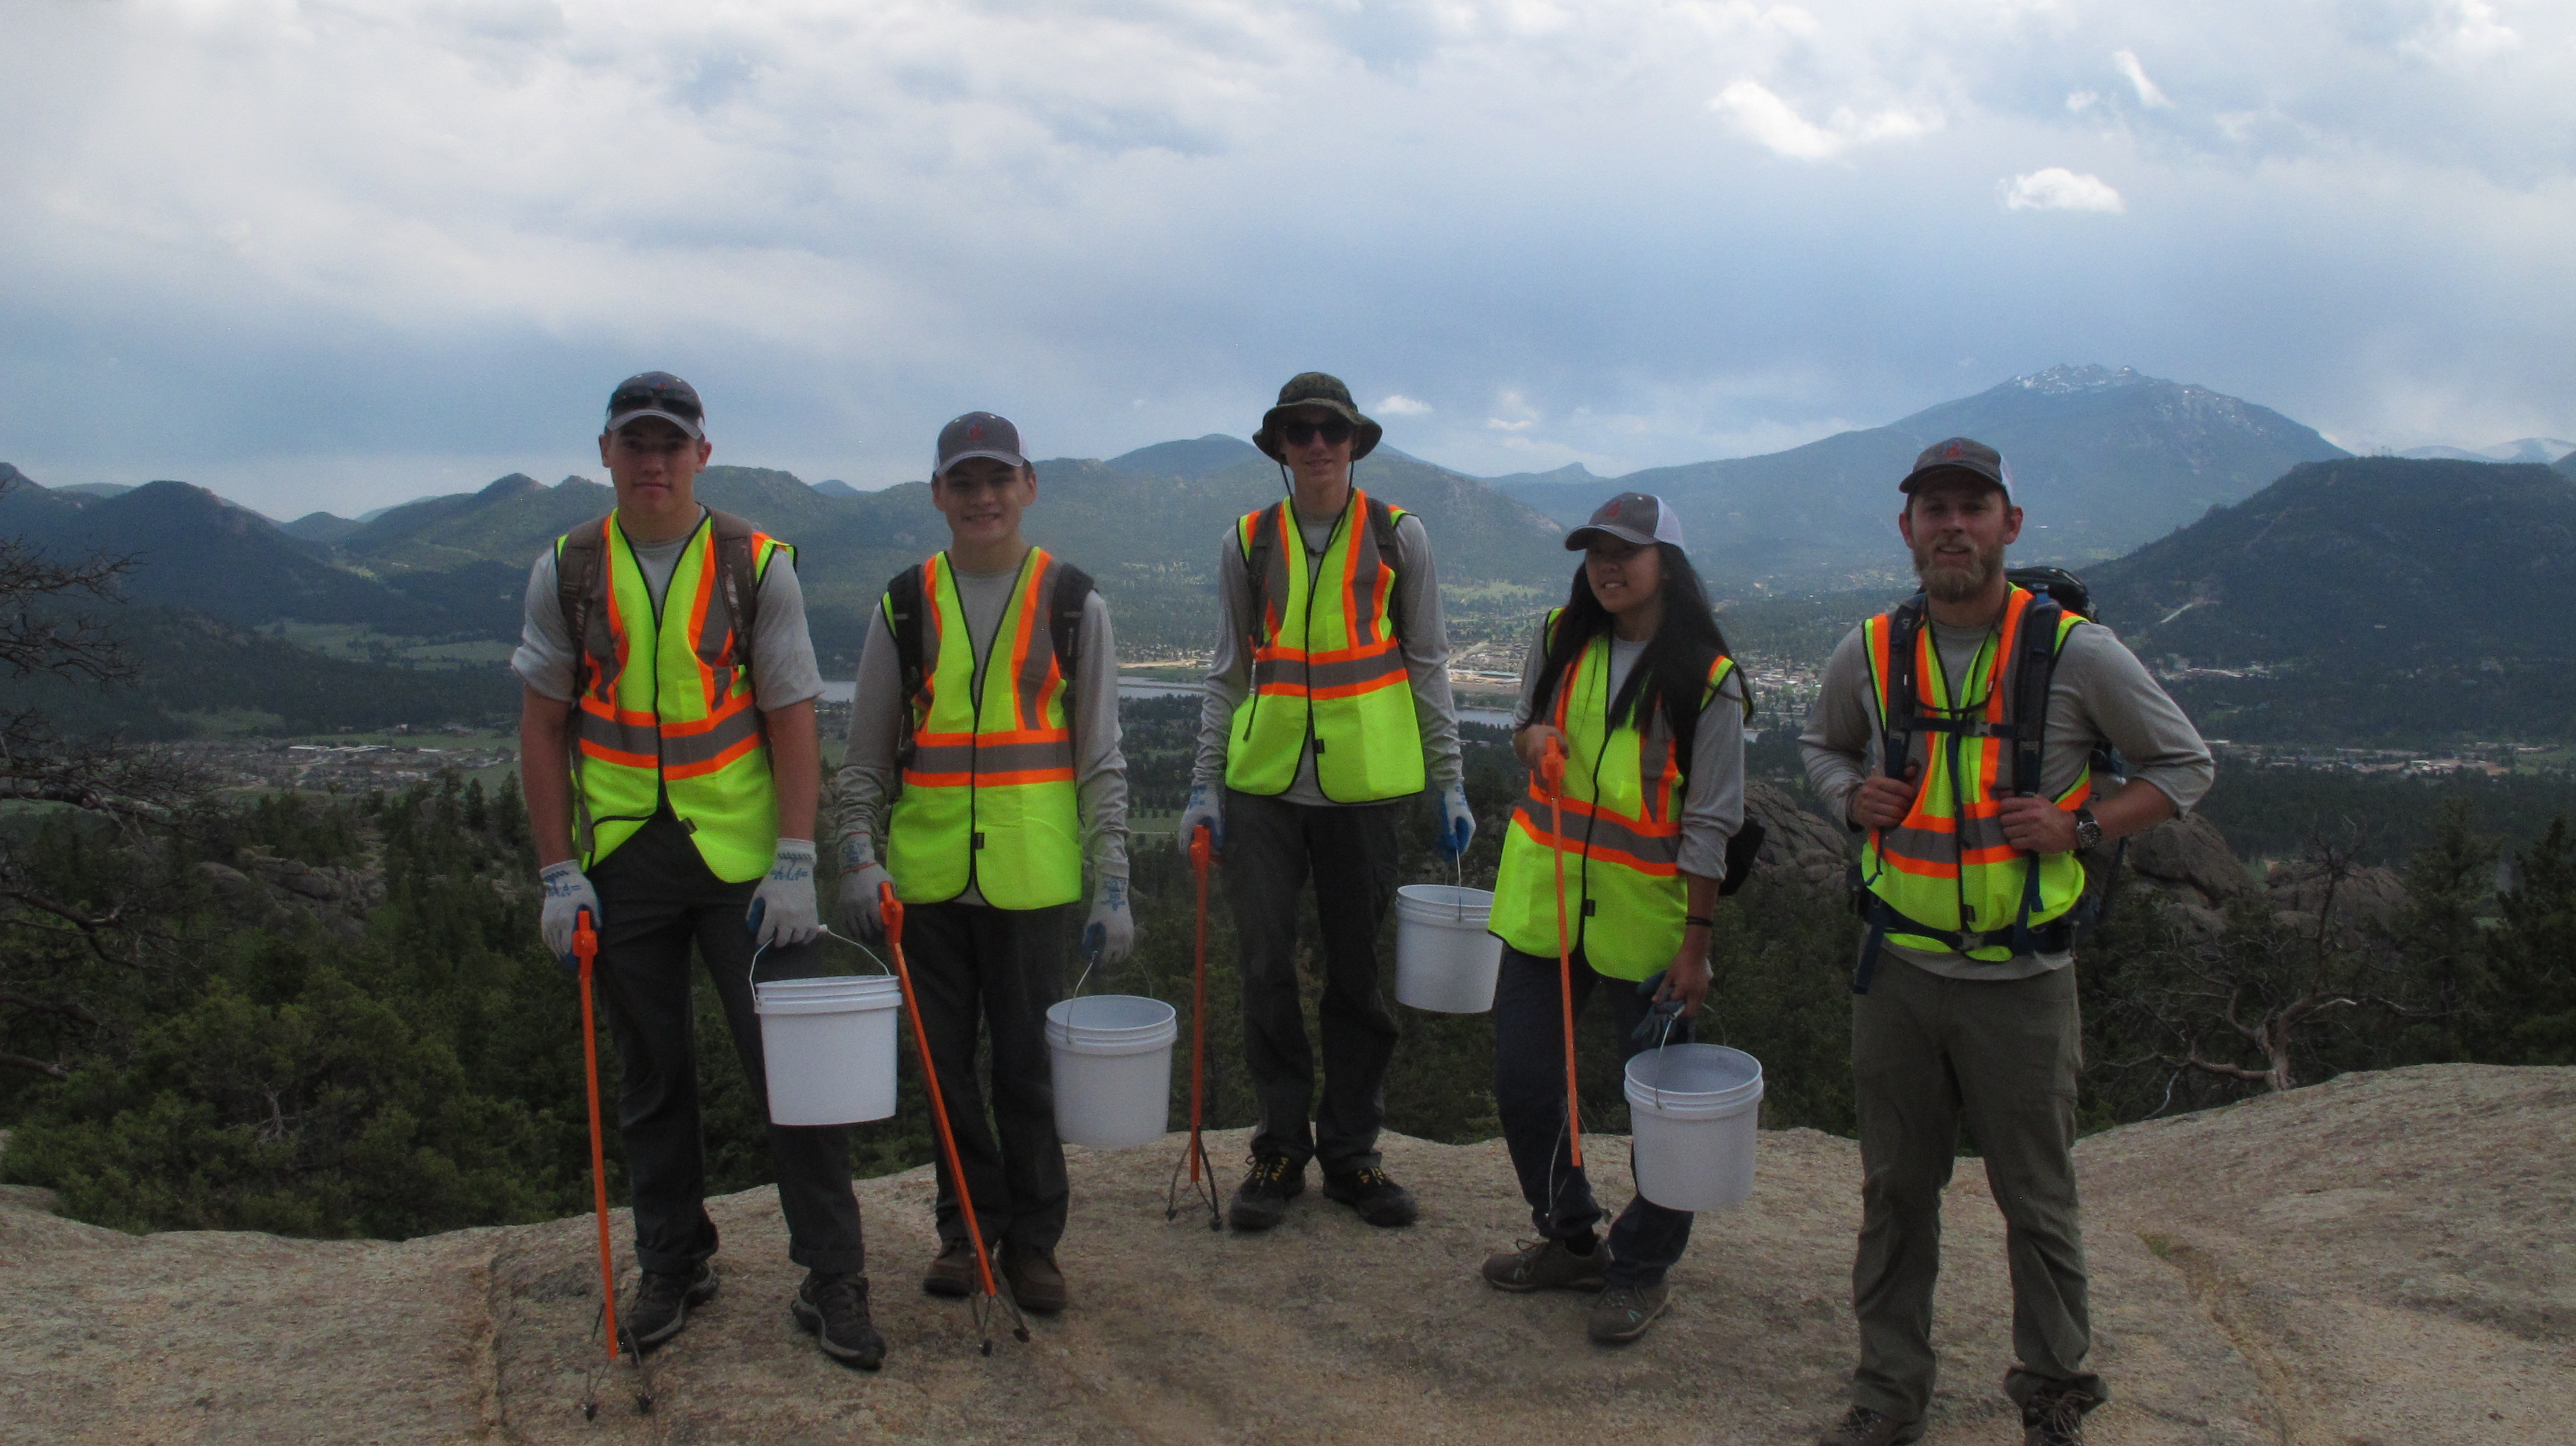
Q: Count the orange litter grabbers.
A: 4